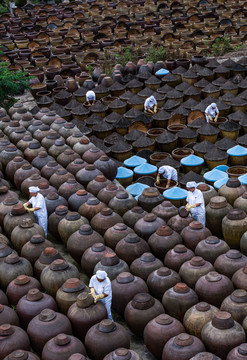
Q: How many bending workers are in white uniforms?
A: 4